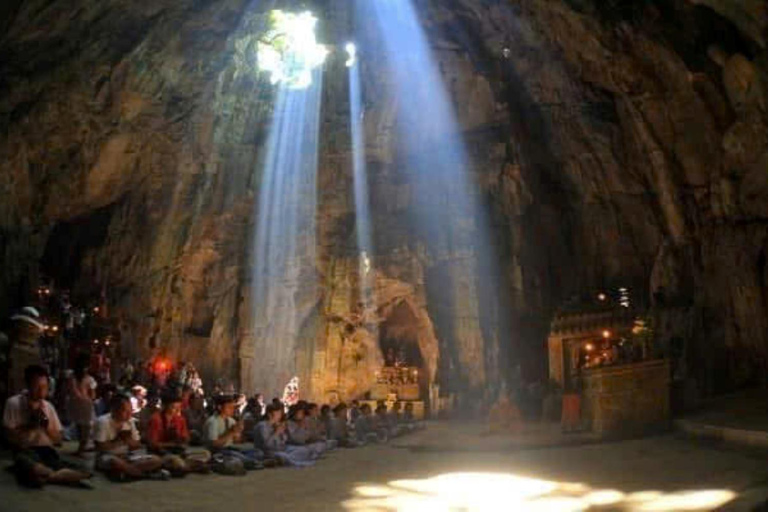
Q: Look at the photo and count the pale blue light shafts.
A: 3